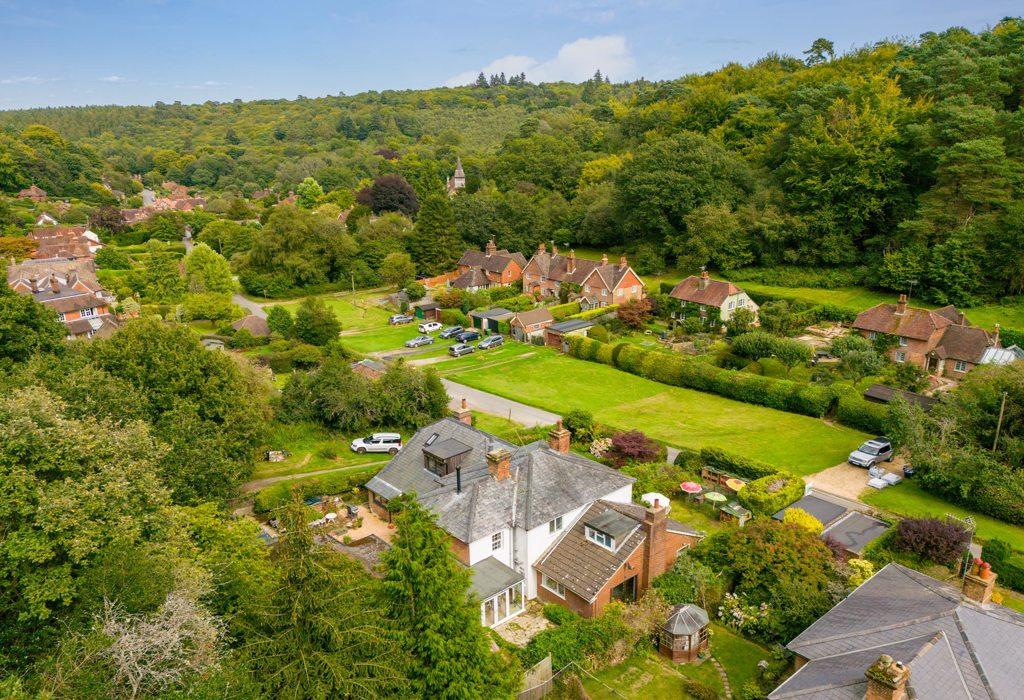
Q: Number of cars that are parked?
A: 9